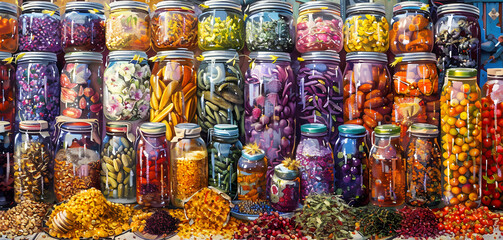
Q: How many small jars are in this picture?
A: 2